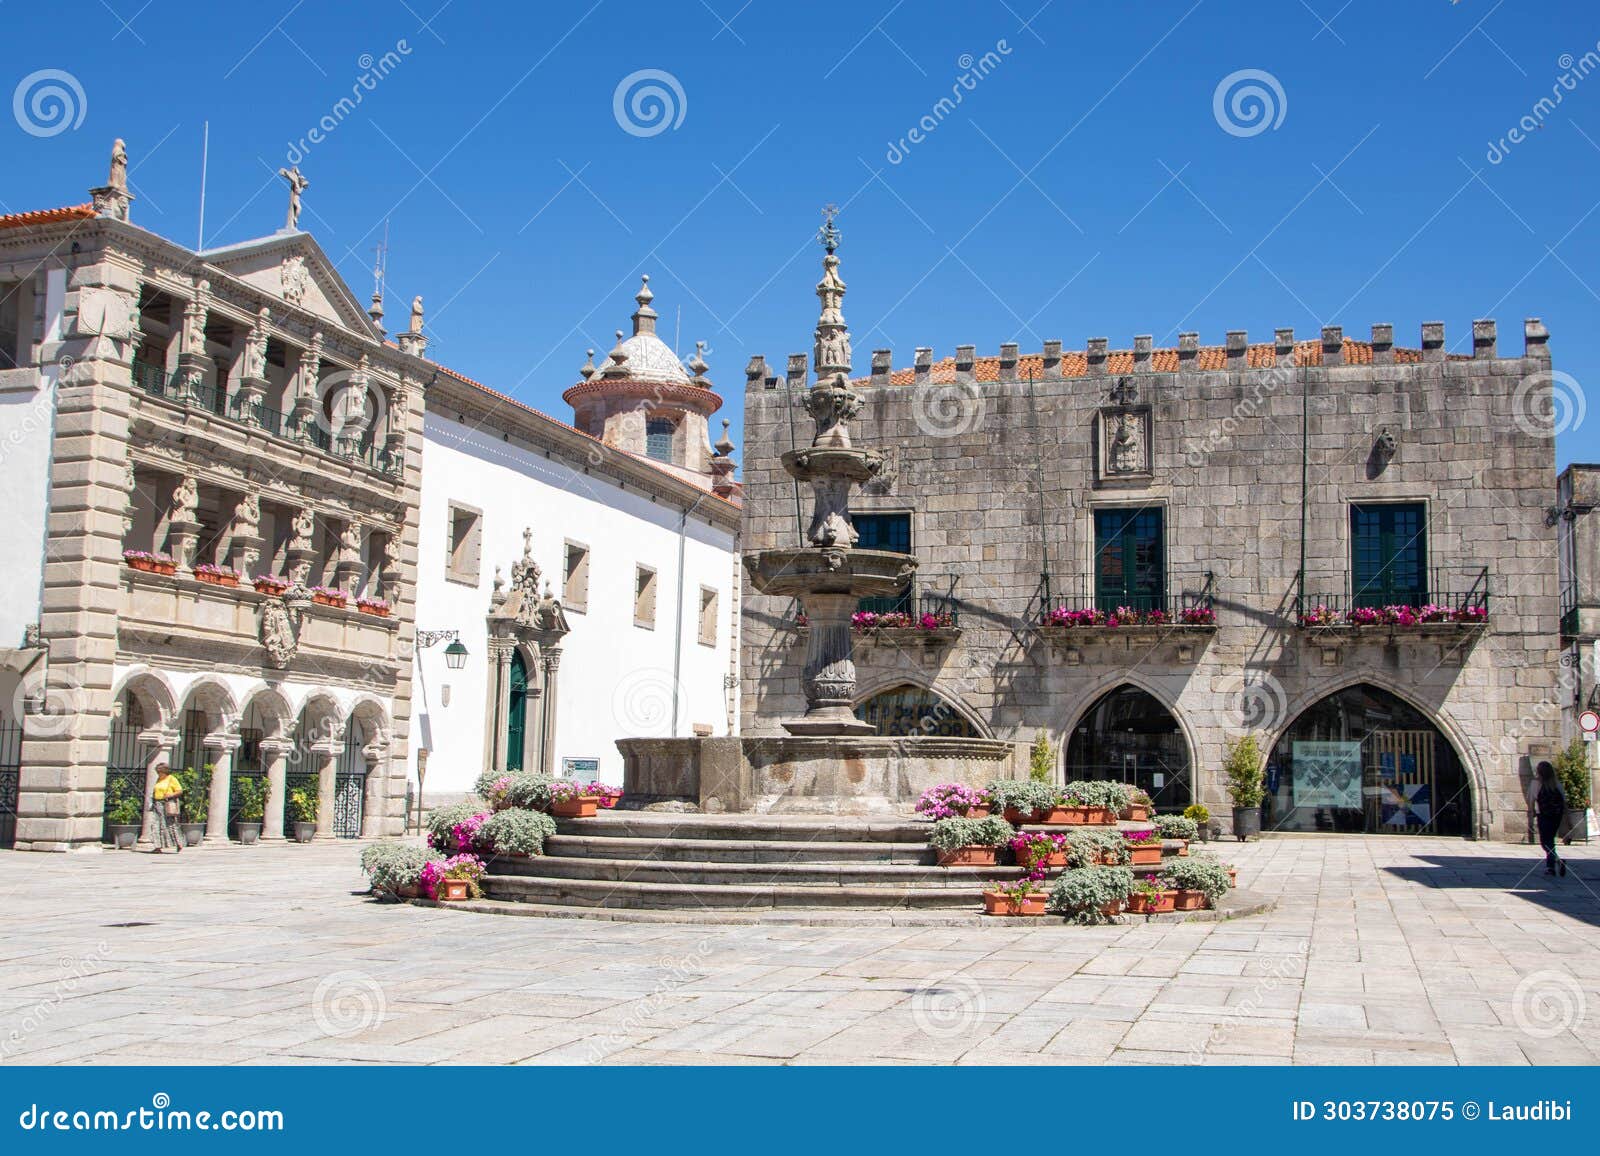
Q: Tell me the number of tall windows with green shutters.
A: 3